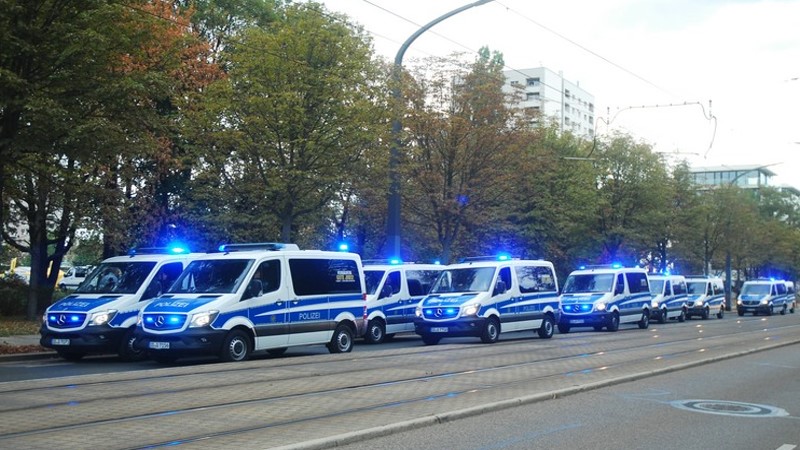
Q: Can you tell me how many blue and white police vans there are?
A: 9